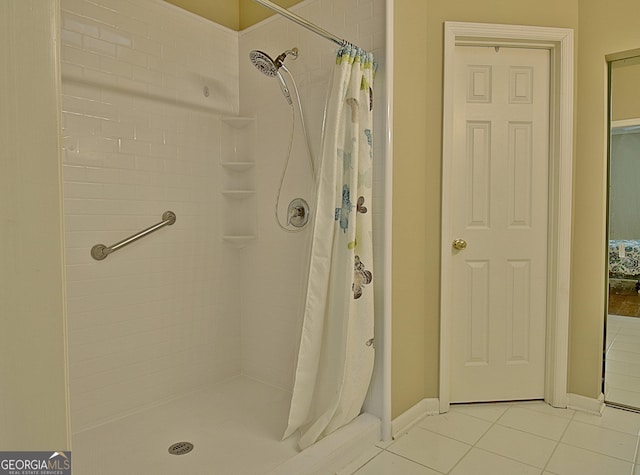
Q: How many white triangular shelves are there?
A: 4